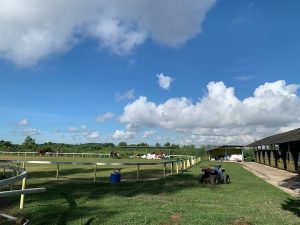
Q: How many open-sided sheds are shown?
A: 2